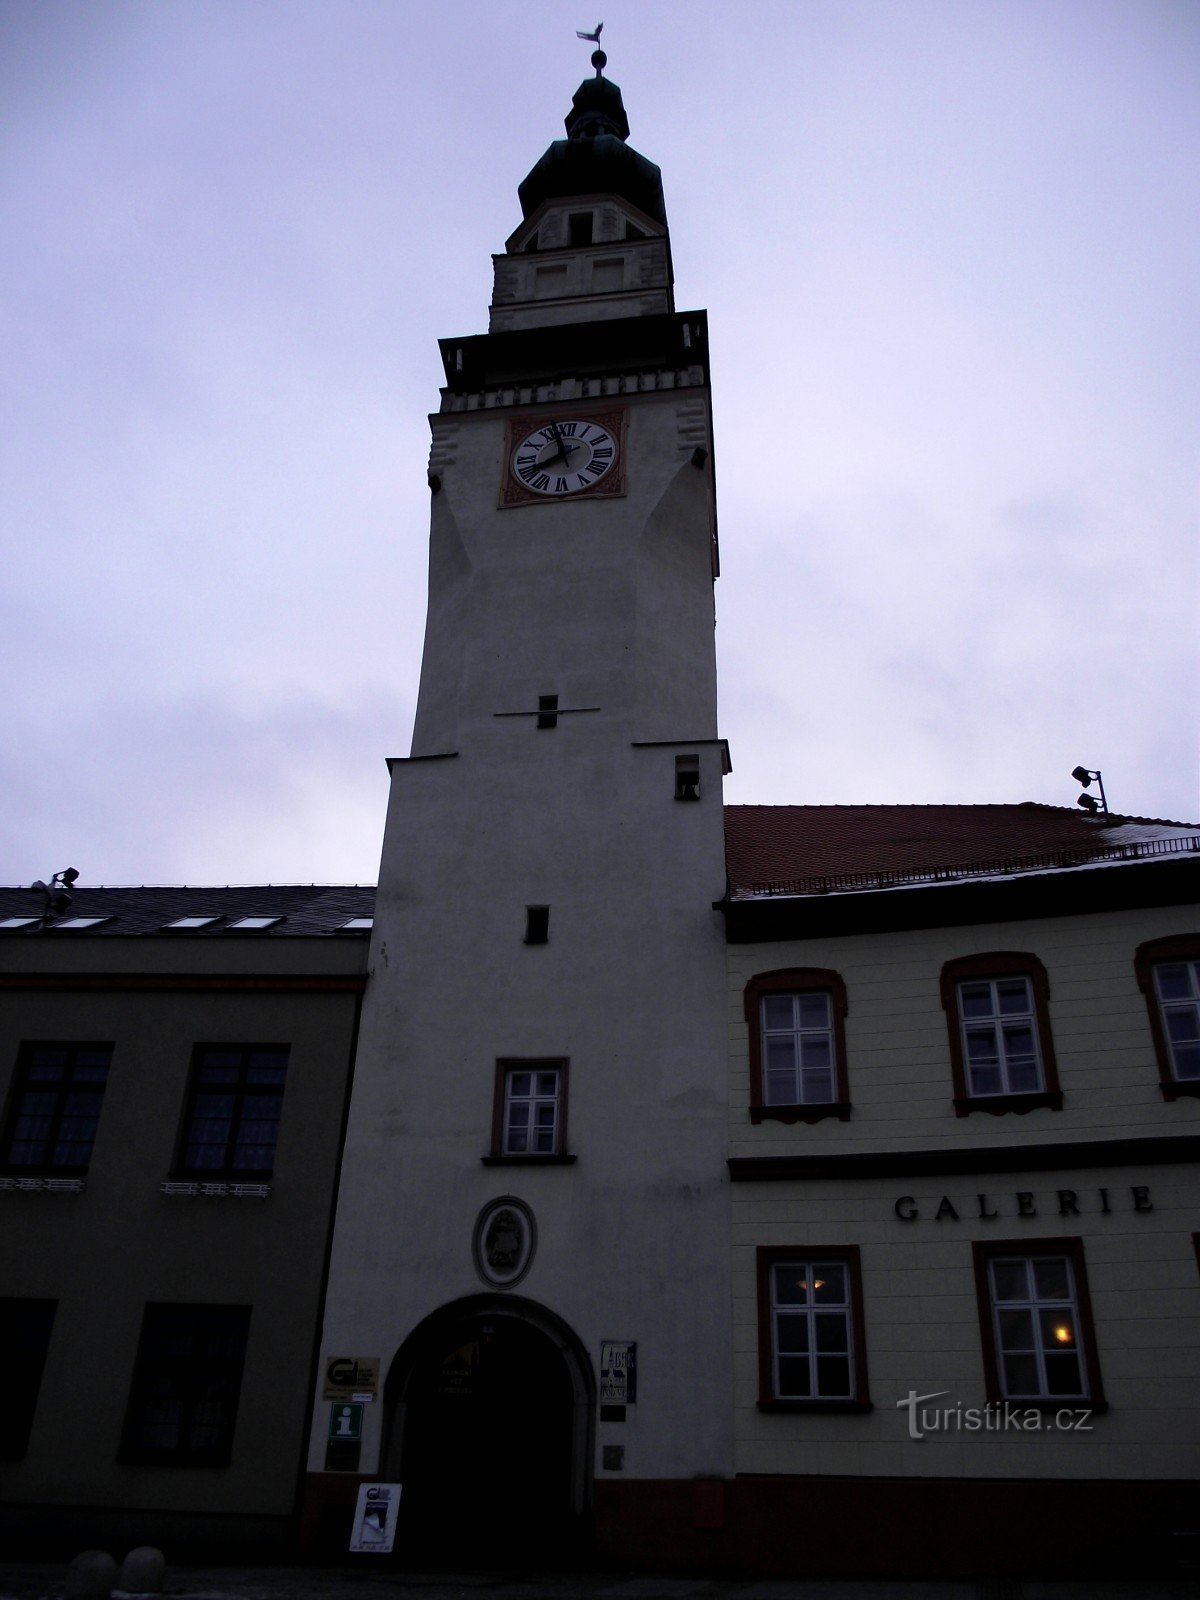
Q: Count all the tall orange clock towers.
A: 0